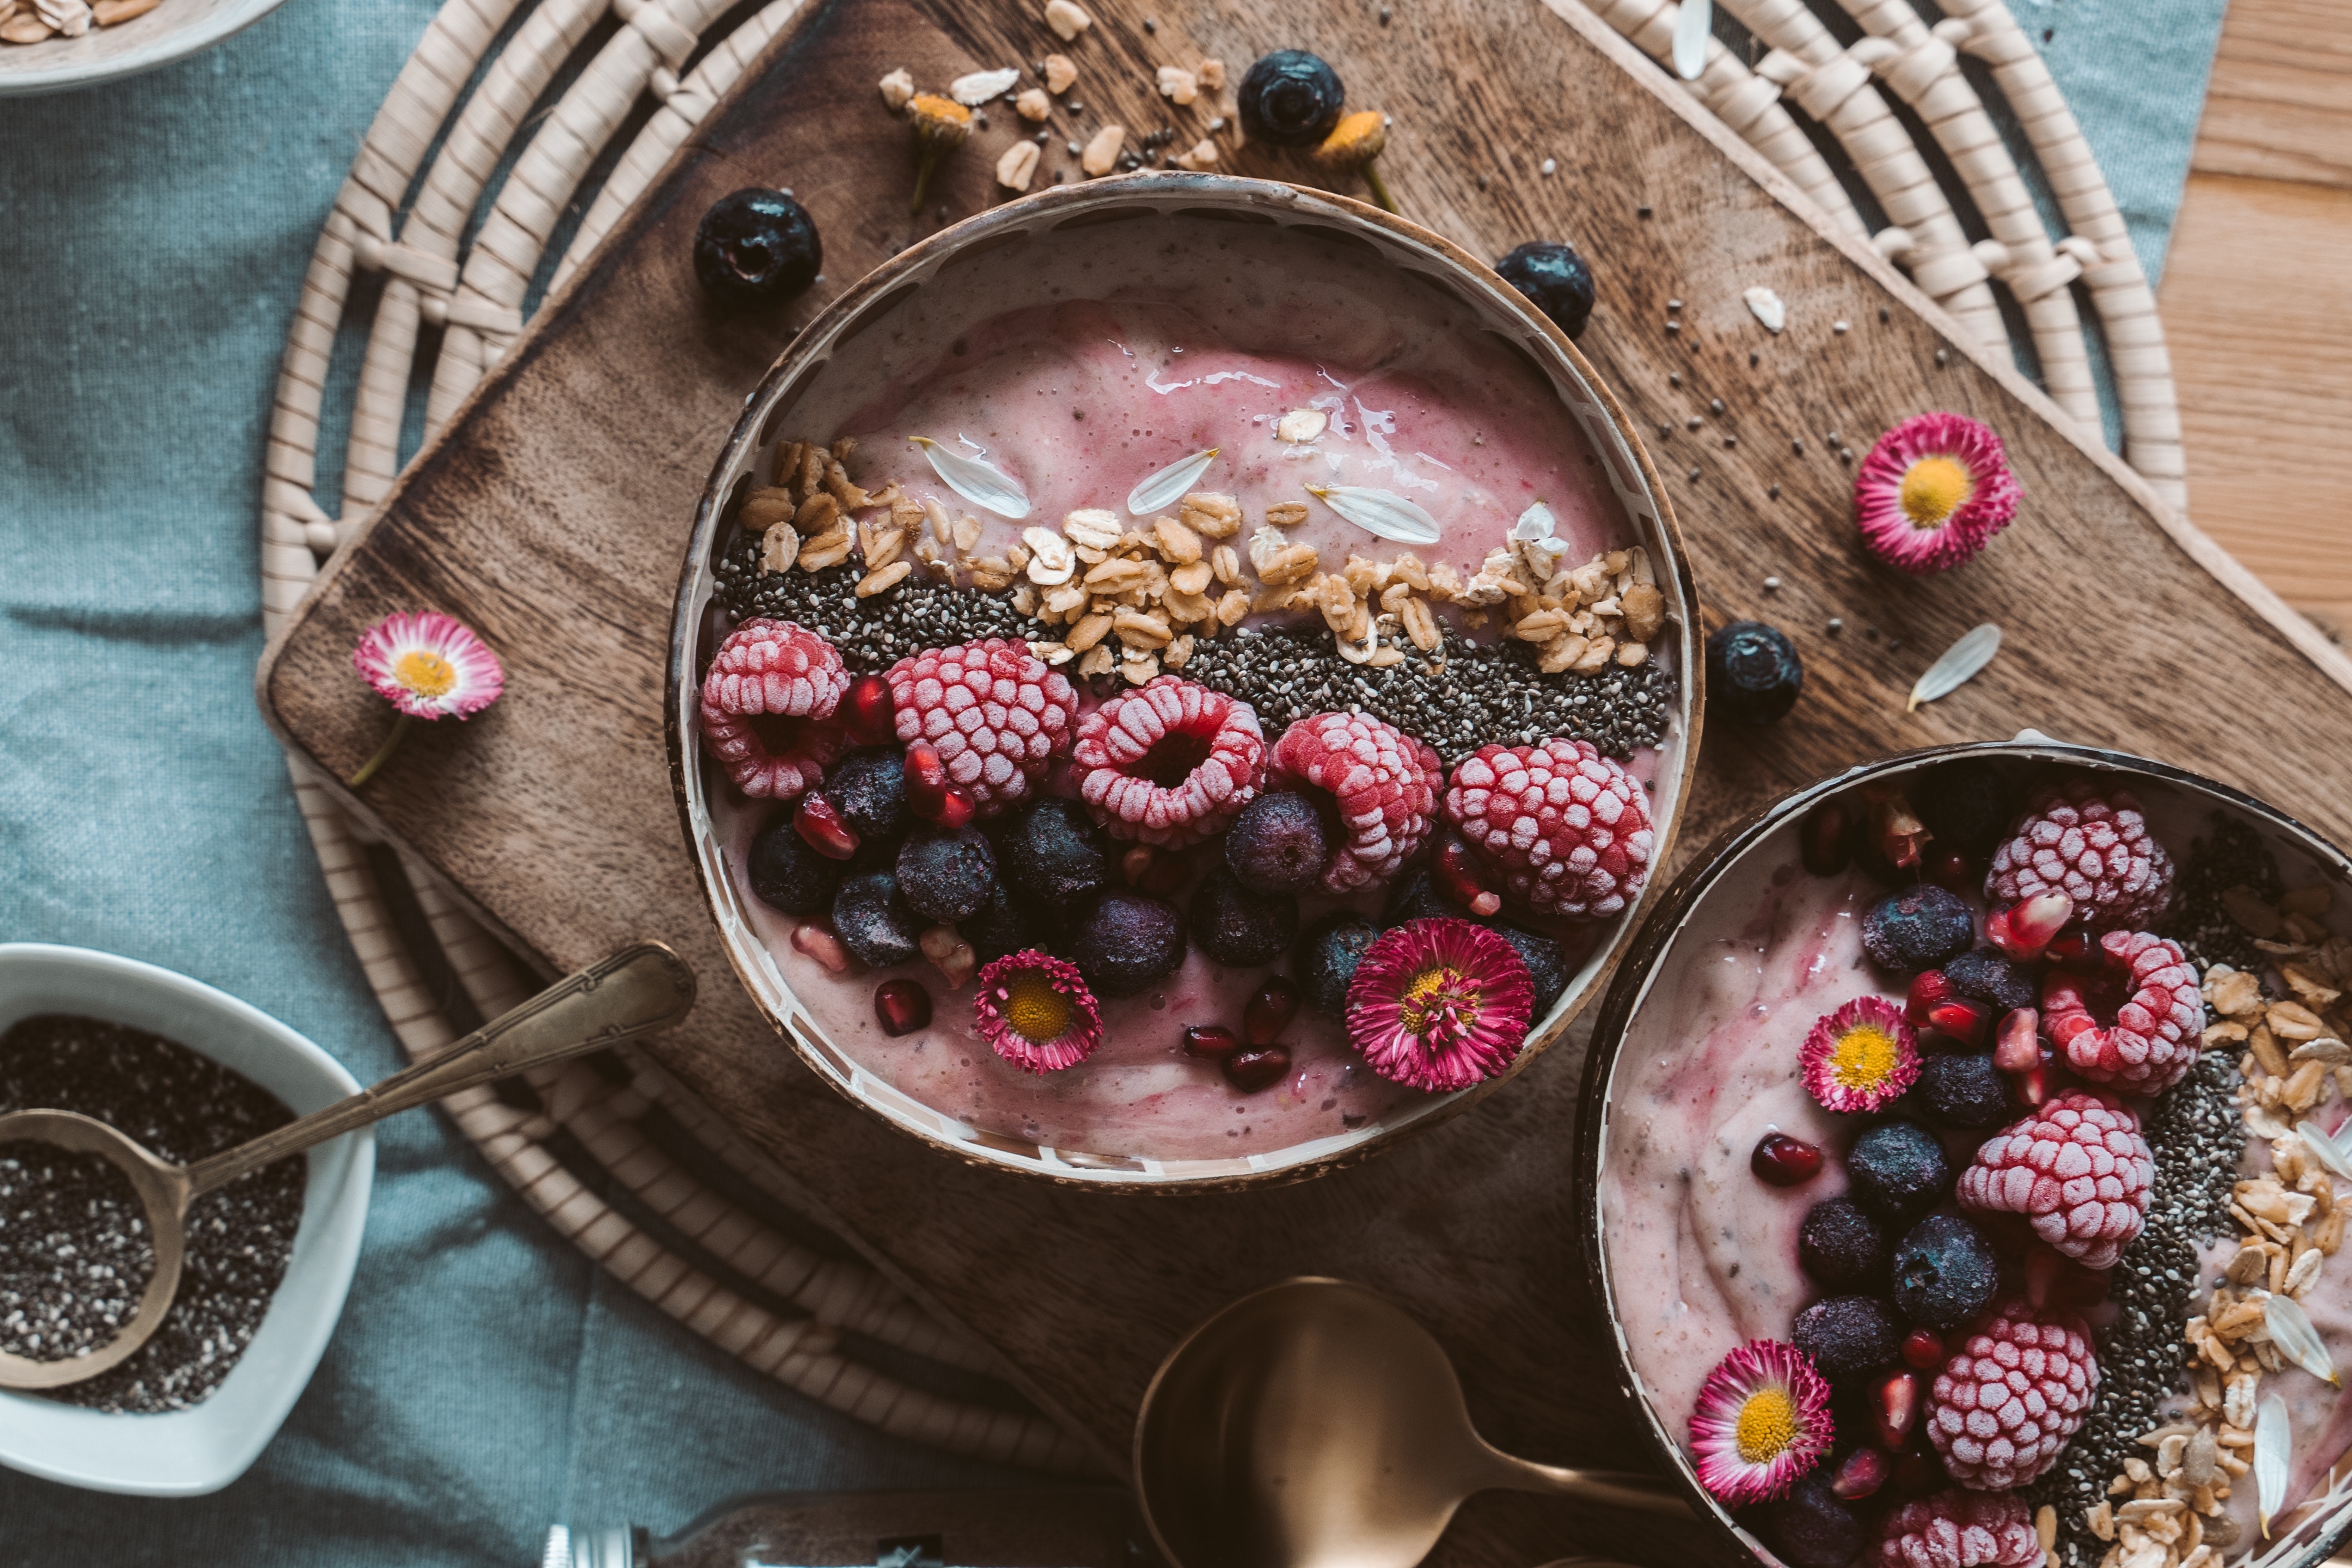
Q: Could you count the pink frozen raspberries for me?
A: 10